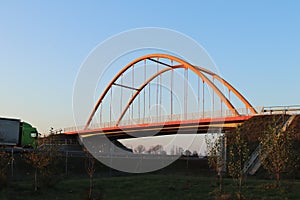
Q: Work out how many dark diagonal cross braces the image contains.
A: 2